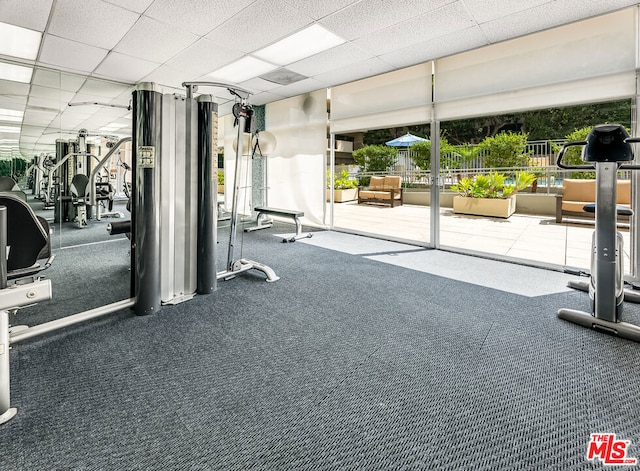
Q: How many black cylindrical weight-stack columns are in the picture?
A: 2